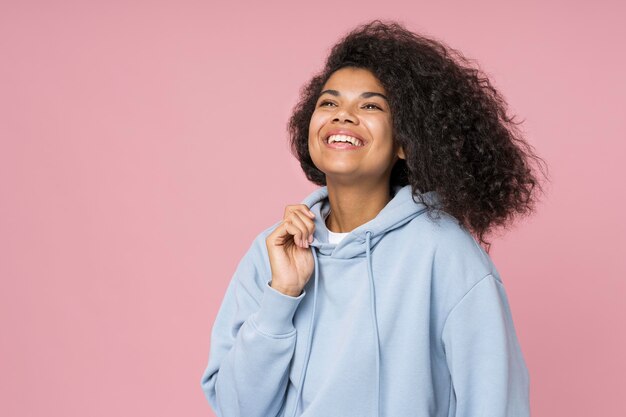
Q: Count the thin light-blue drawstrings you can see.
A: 2